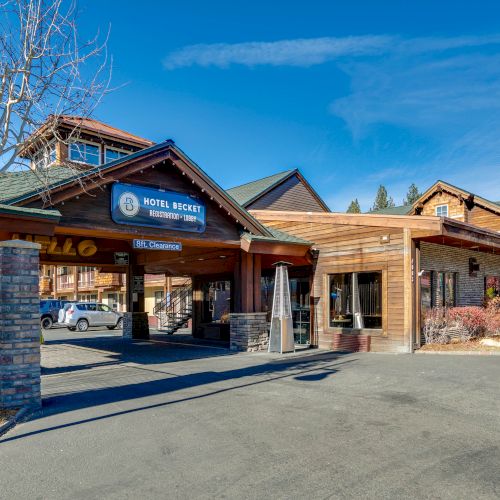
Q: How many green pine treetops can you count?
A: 3